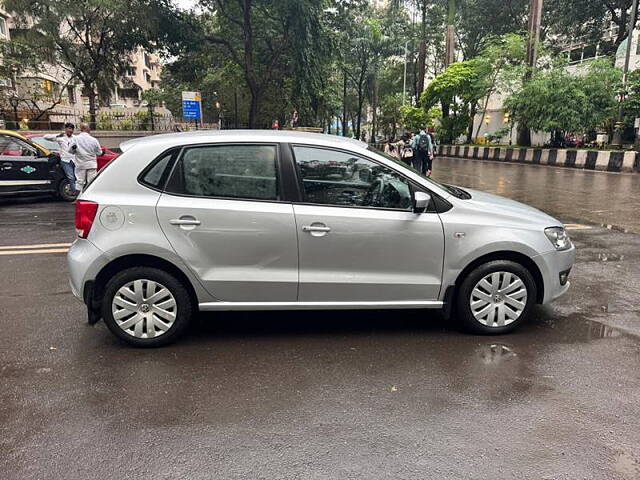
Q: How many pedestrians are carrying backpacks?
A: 1